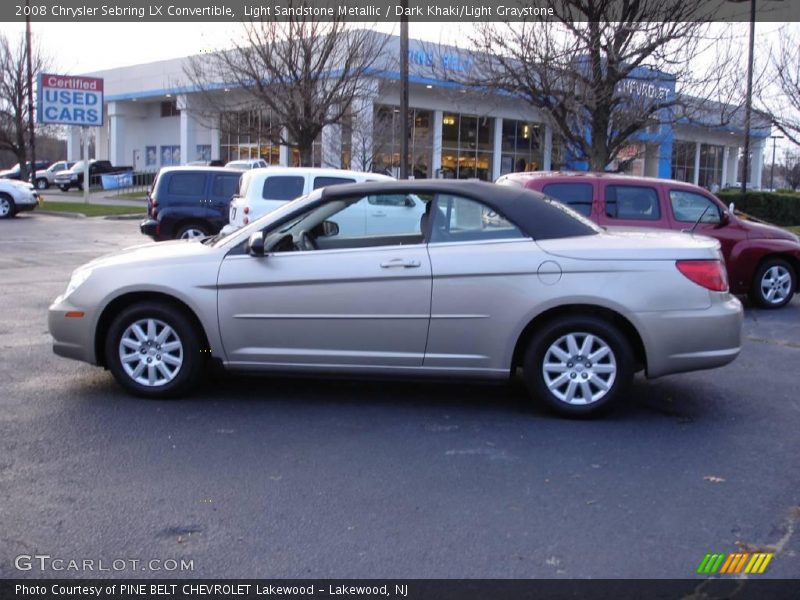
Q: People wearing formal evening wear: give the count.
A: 0